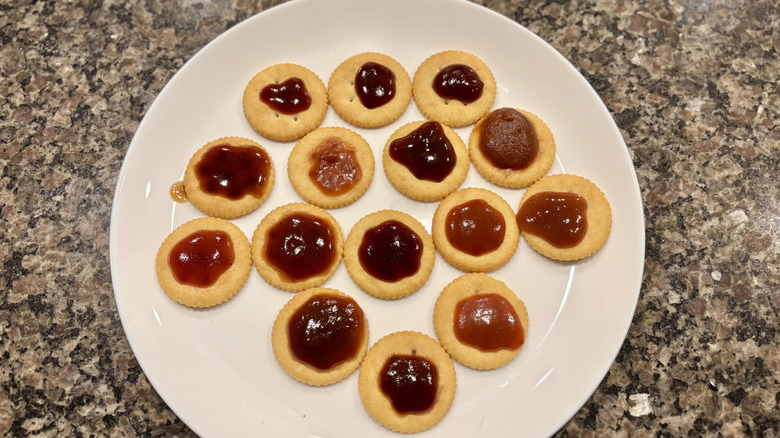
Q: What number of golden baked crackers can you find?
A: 15